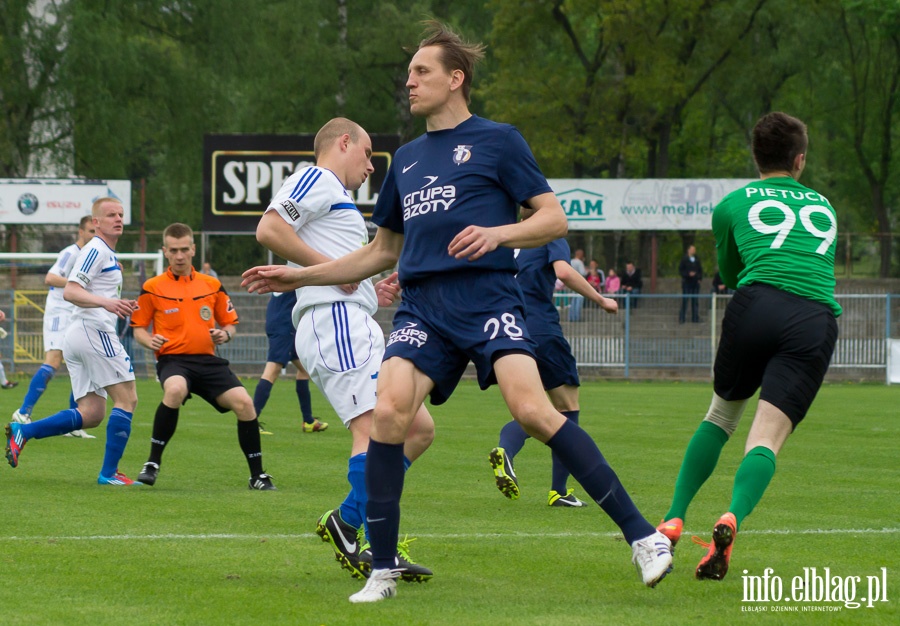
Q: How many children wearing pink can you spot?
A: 2